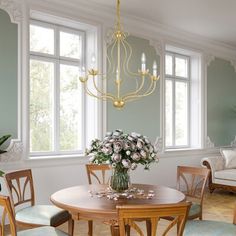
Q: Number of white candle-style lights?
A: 5